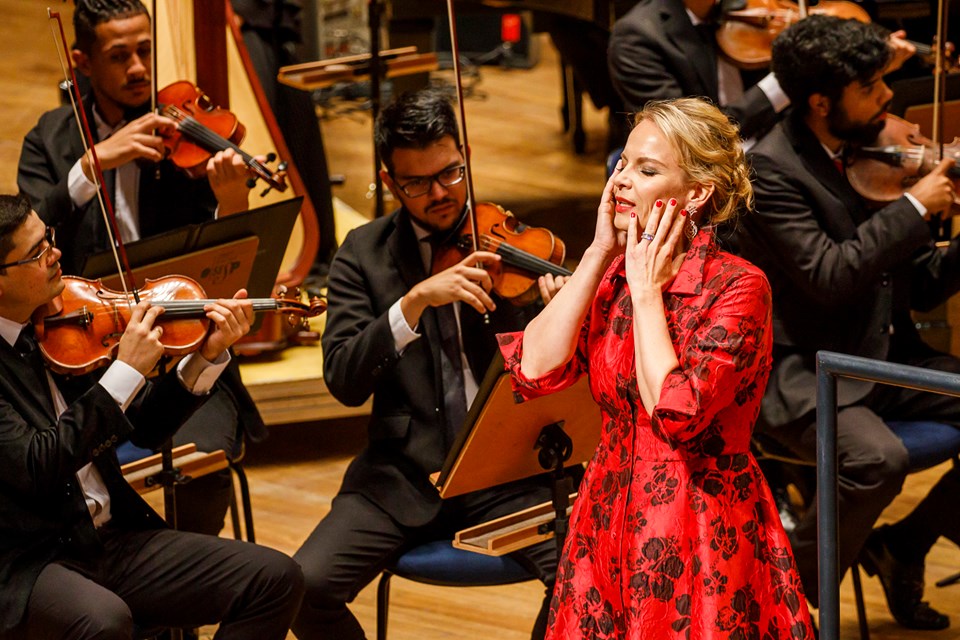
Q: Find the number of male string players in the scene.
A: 5